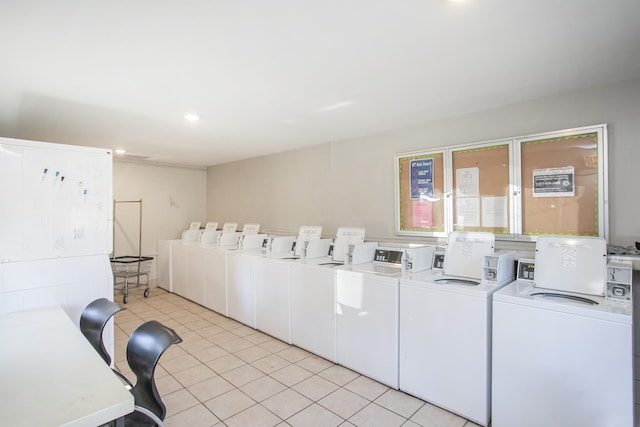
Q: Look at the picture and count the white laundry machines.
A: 10